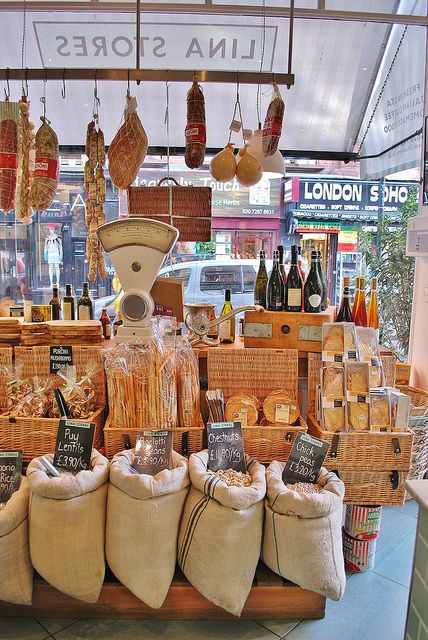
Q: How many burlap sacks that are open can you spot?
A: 5